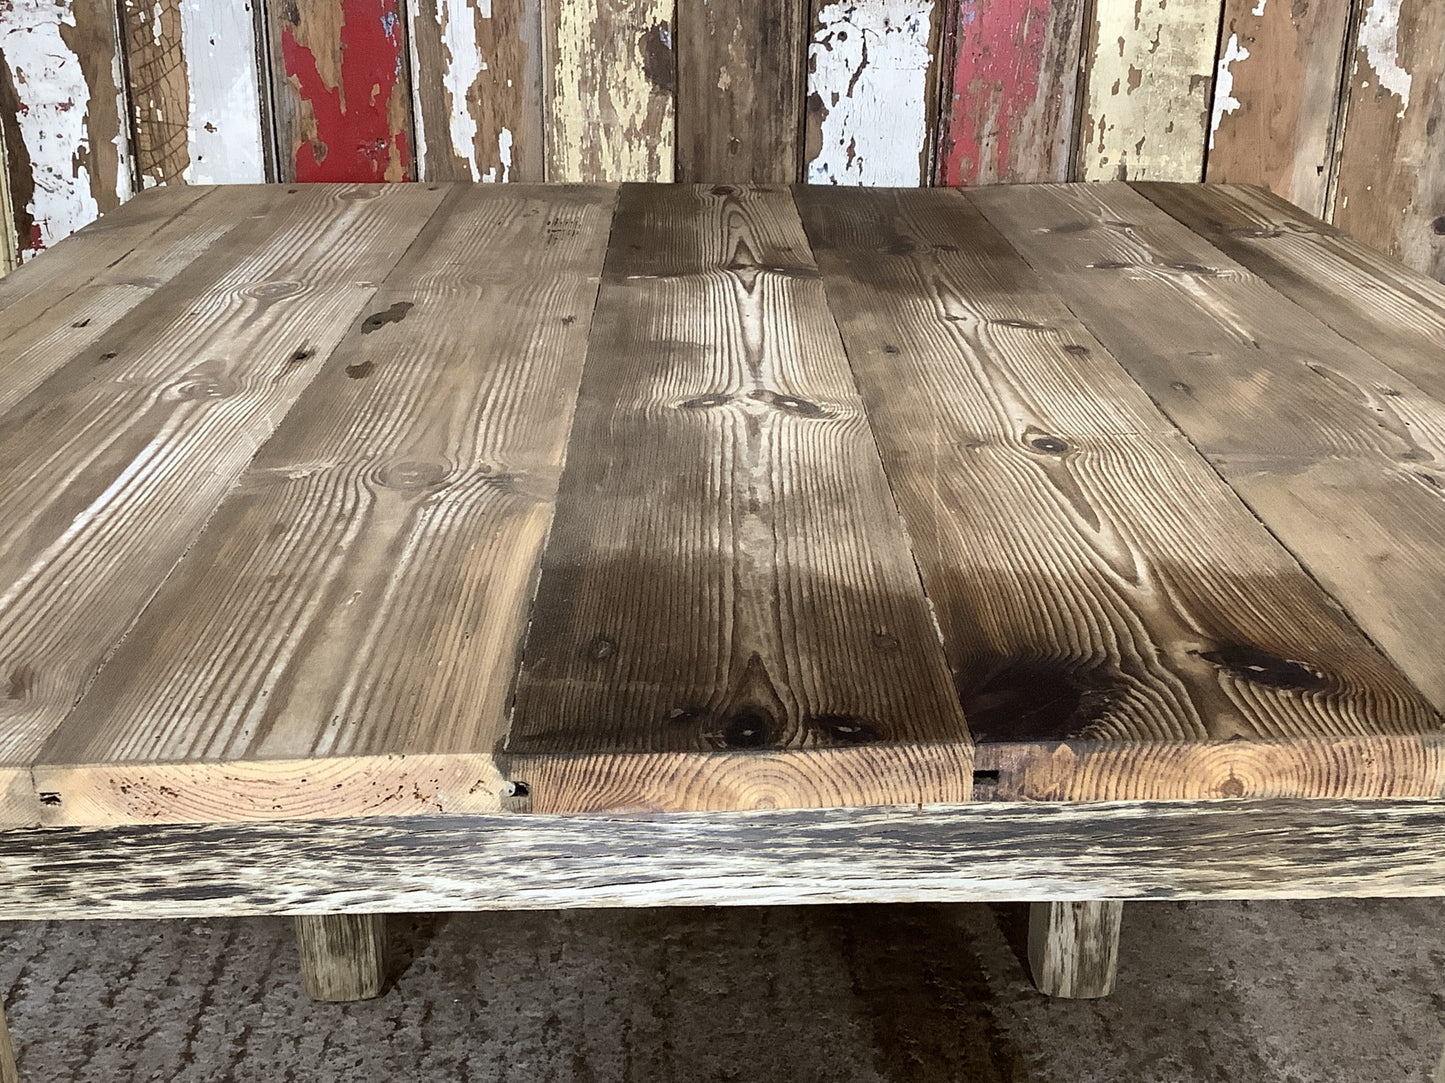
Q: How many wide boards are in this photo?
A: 7